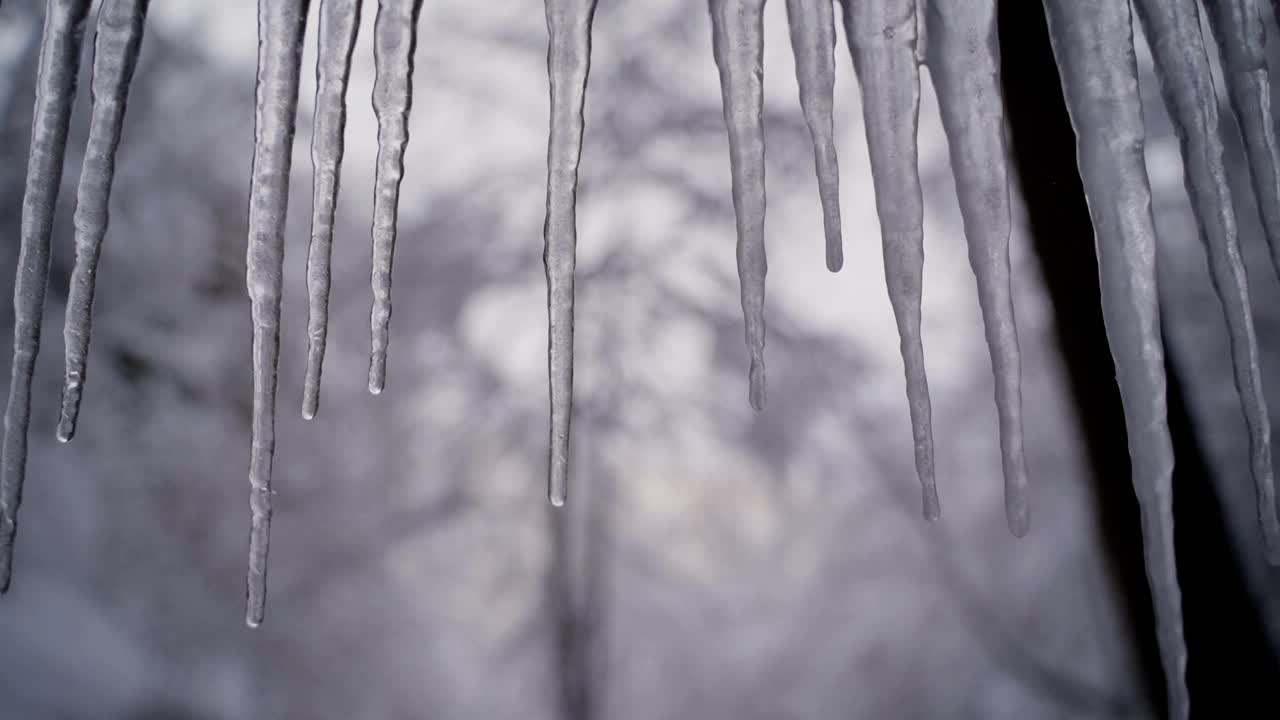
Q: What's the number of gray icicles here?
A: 13